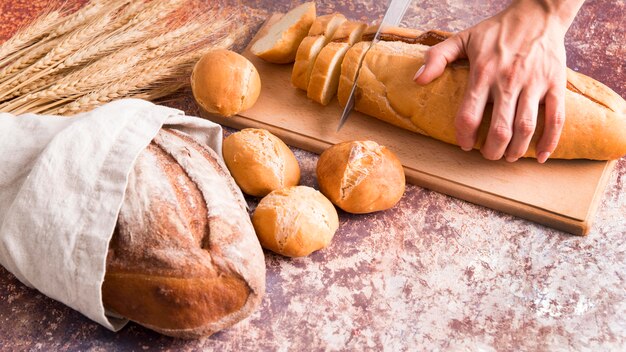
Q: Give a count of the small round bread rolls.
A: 4